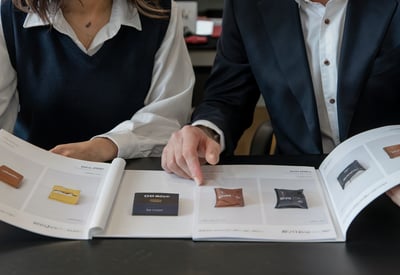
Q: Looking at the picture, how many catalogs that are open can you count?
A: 2